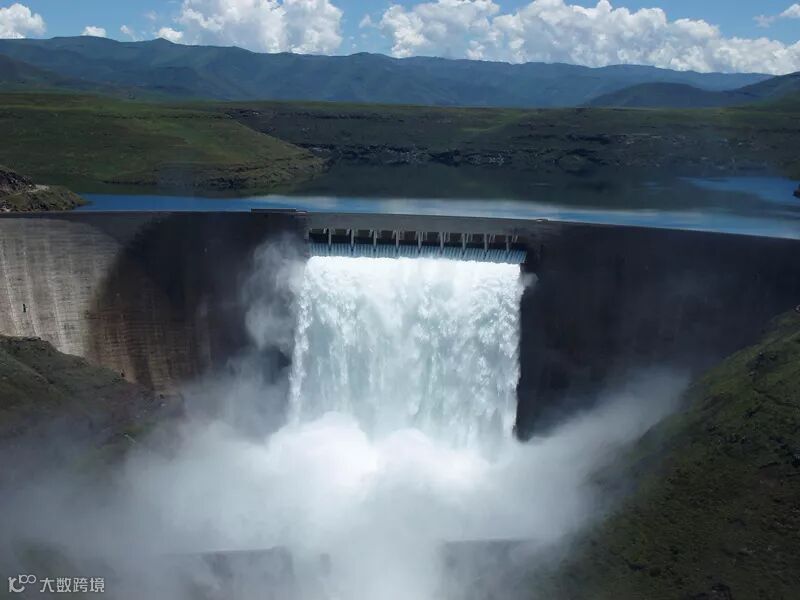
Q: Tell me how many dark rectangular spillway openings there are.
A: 10